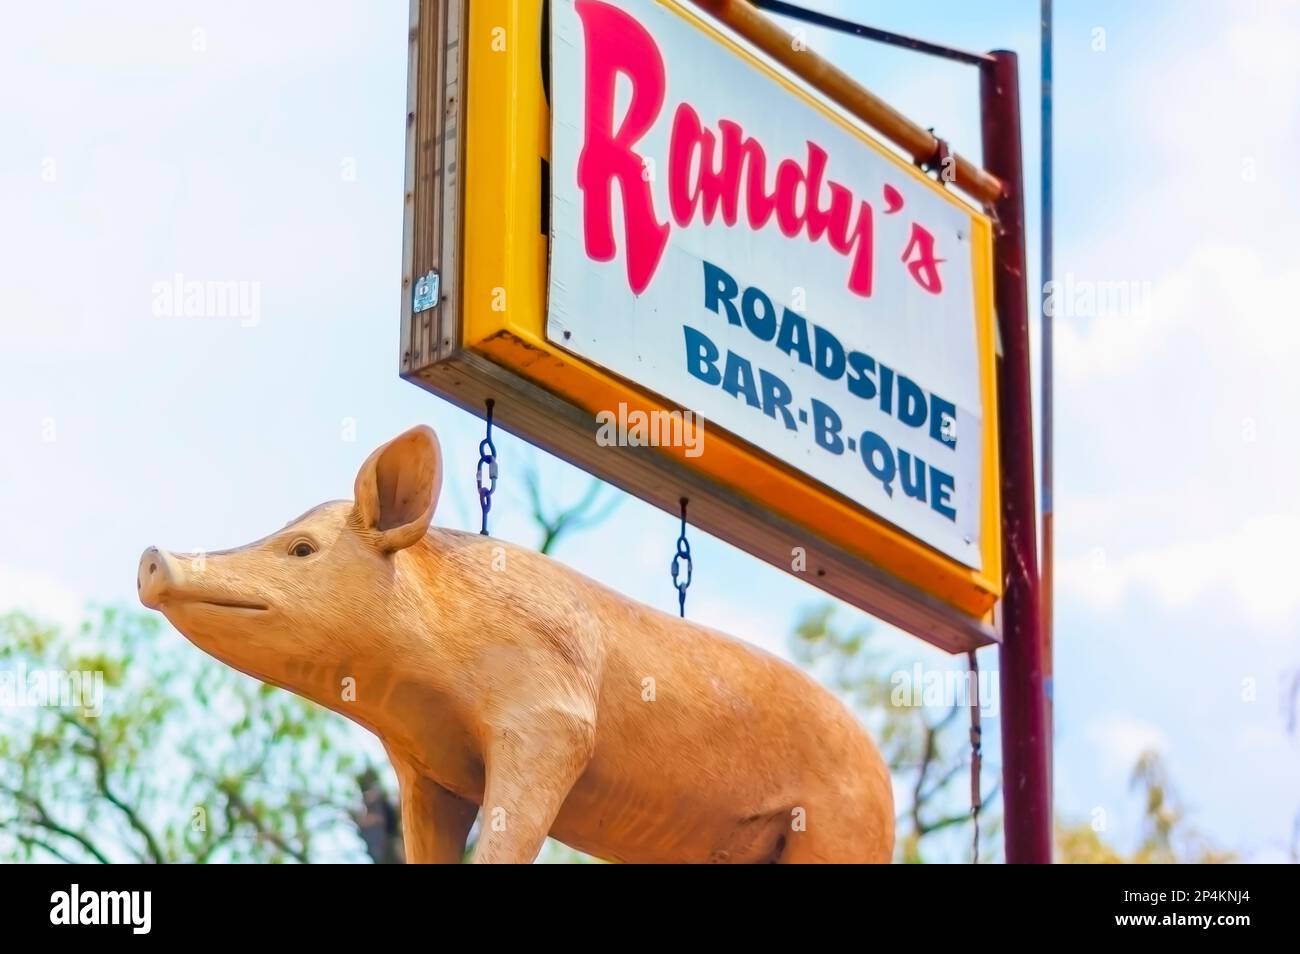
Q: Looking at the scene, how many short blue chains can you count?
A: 2